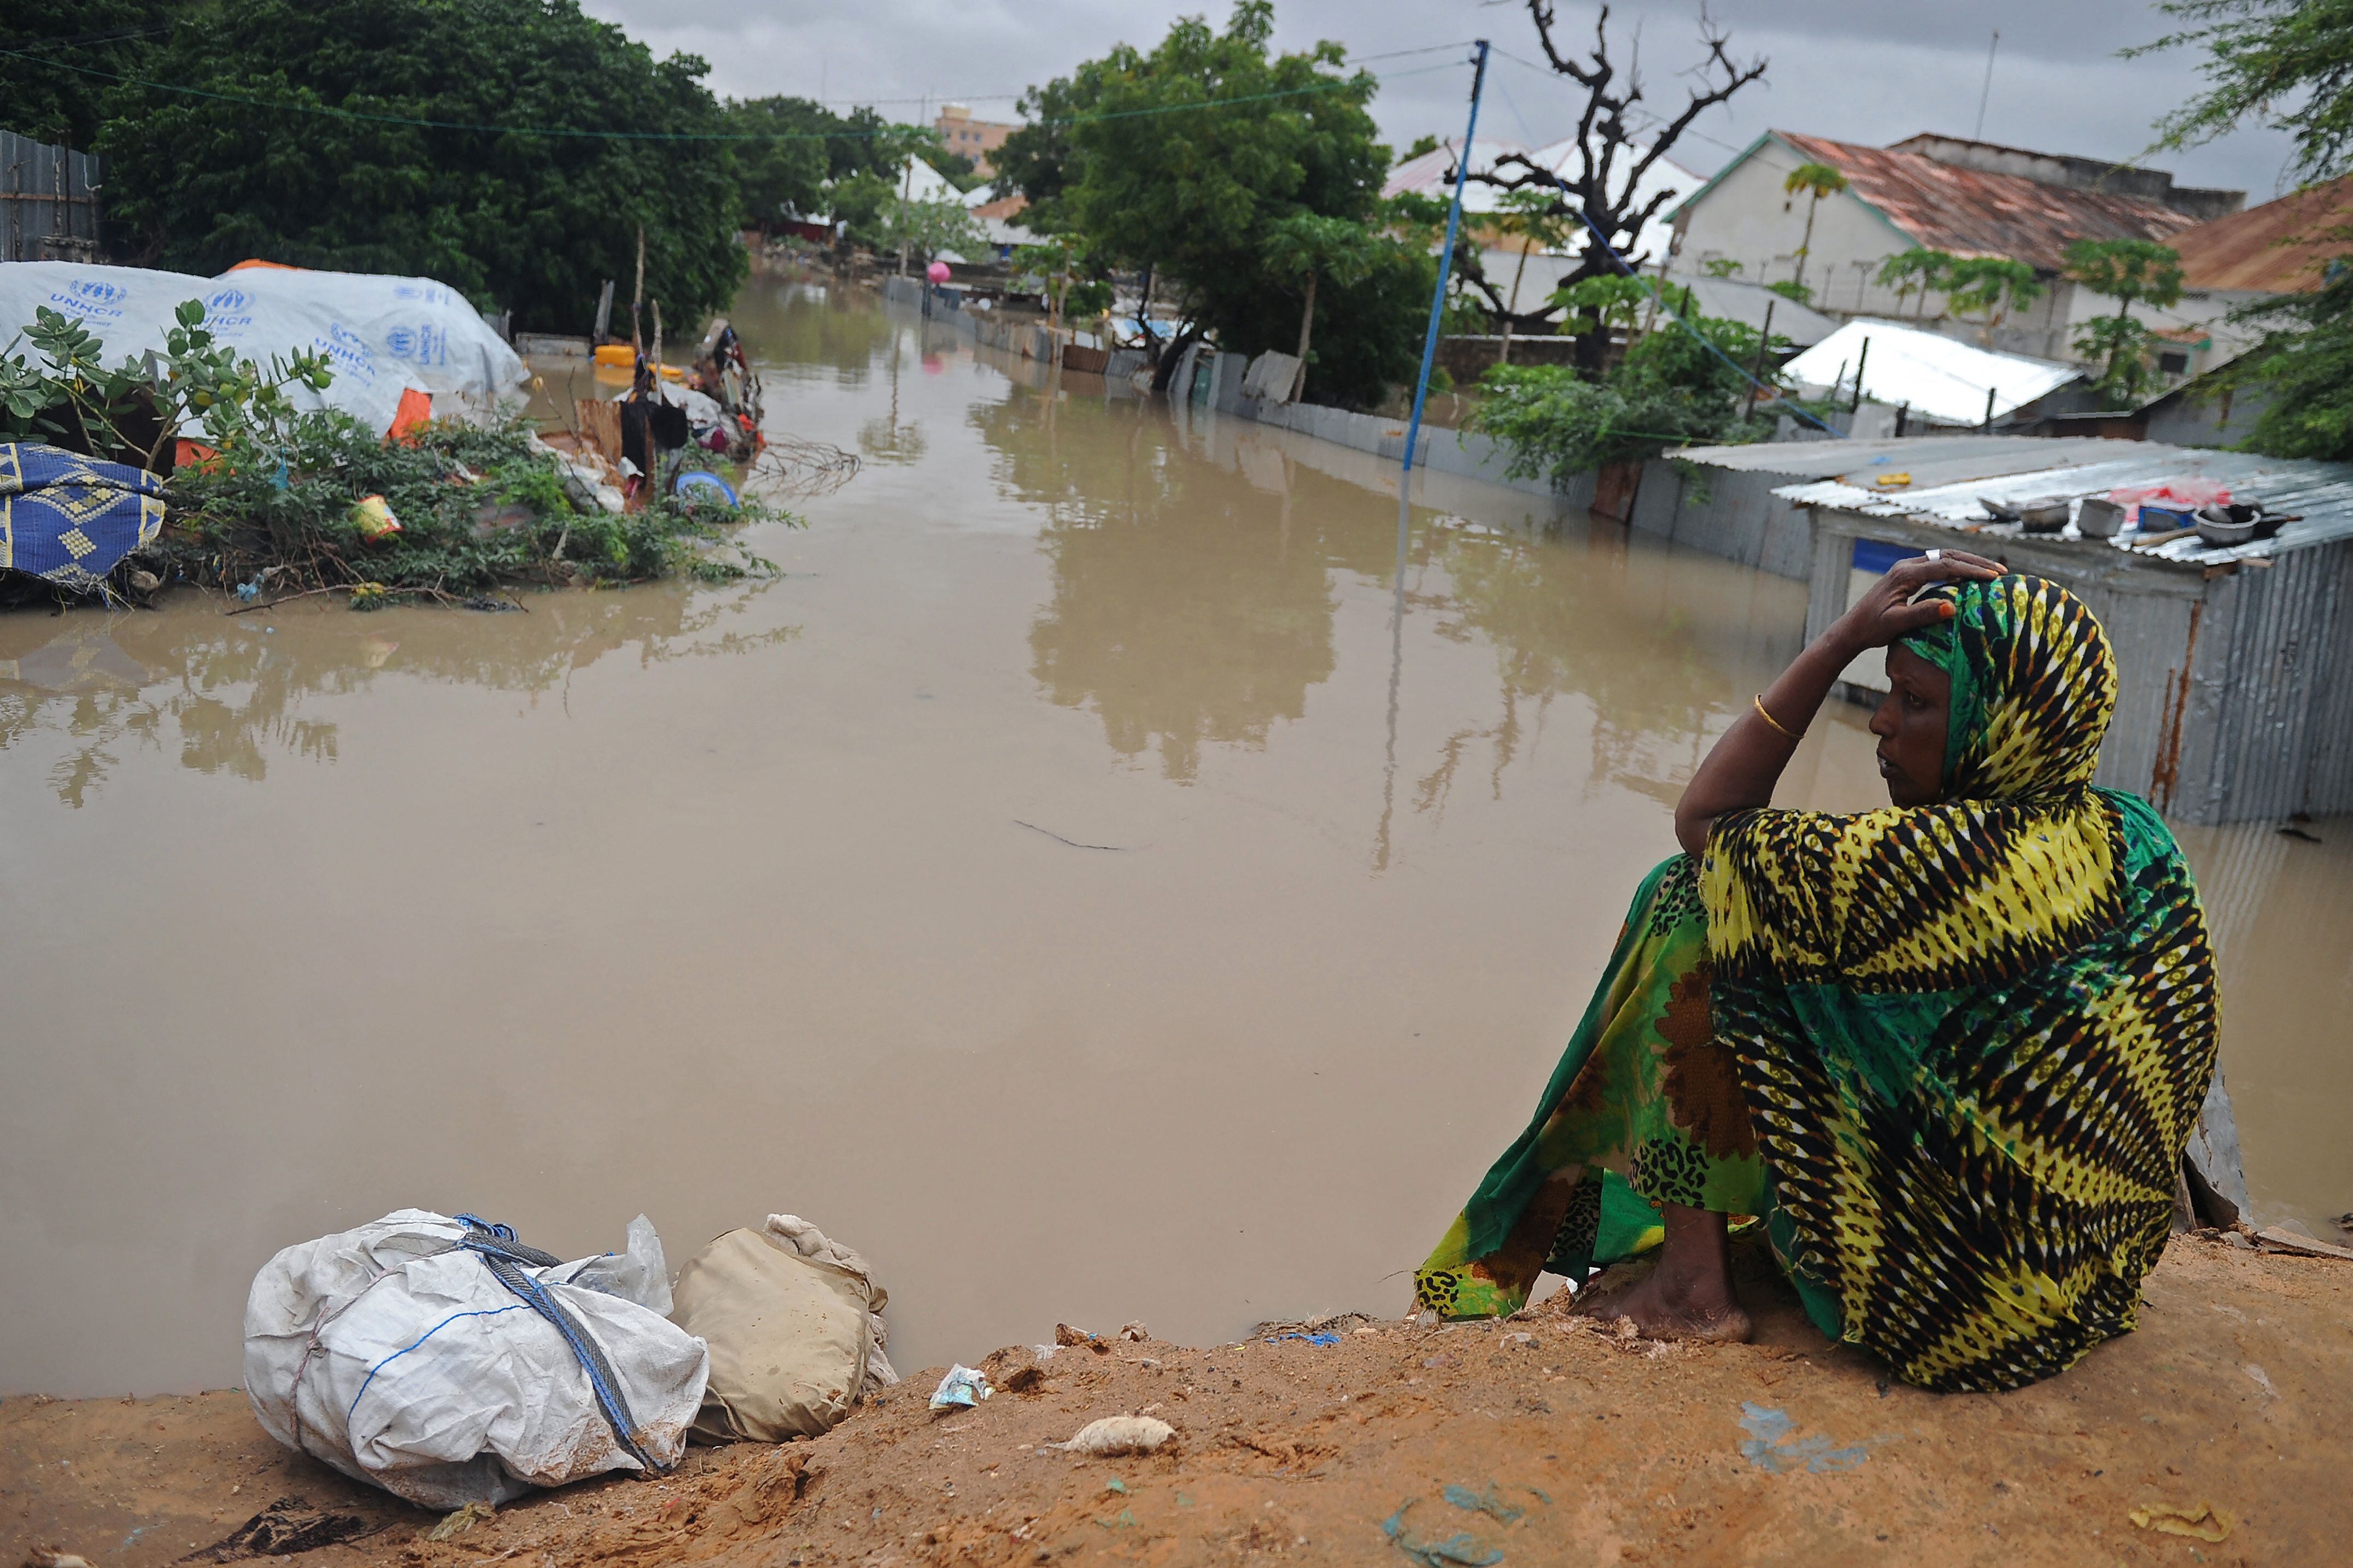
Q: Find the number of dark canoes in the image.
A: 0